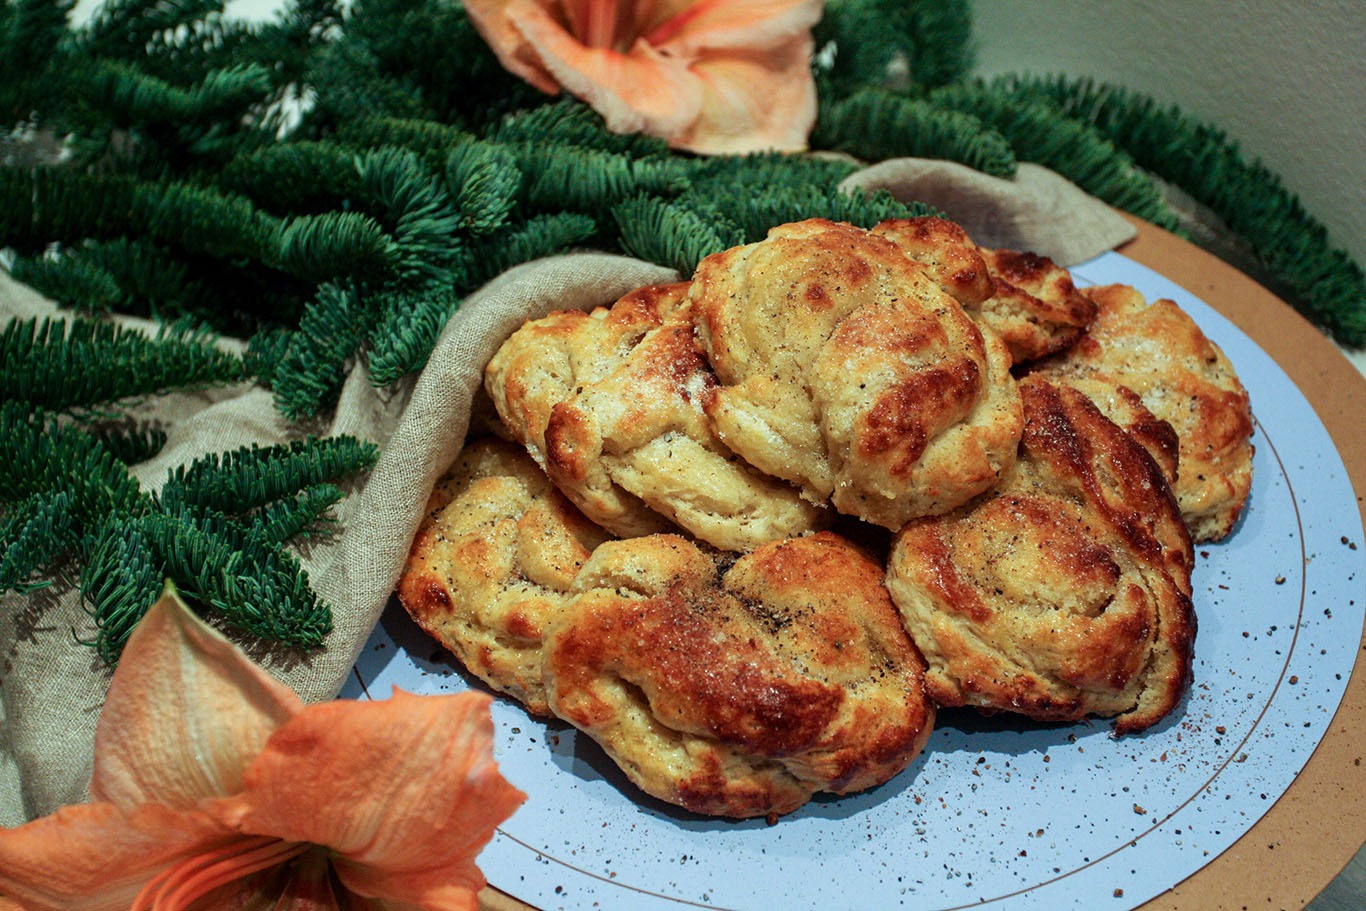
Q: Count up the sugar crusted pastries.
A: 7